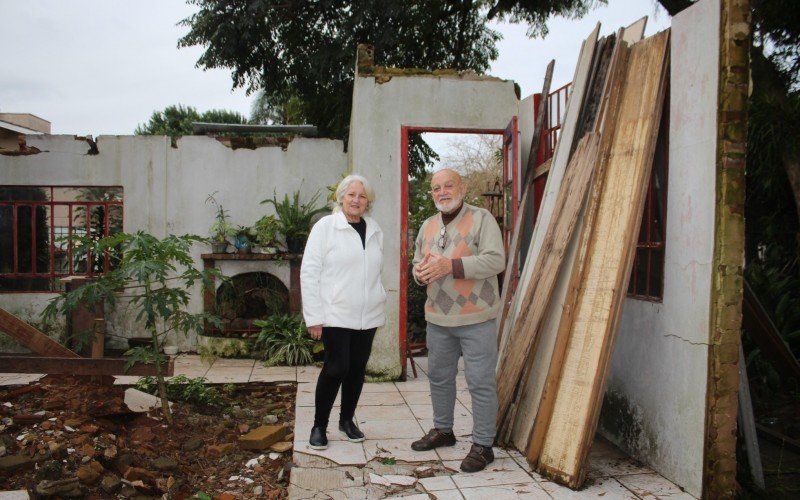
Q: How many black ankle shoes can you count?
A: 2